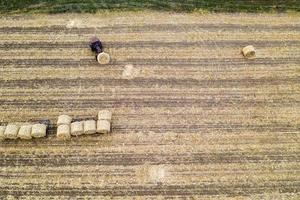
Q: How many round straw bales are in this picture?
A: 12